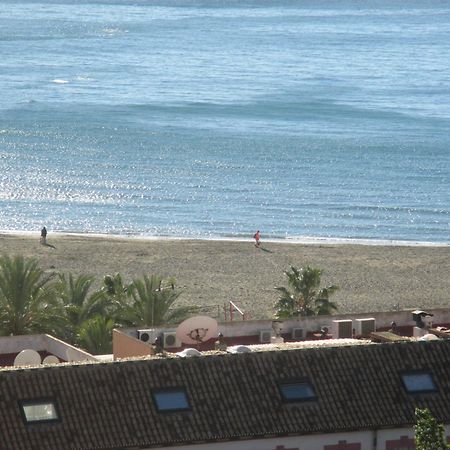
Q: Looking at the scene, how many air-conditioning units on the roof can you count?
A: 6